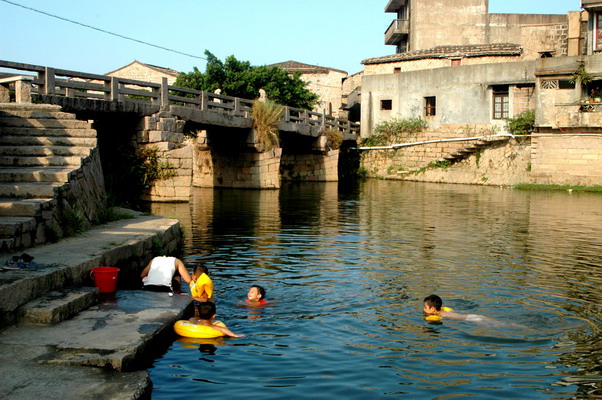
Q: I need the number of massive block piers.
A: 3